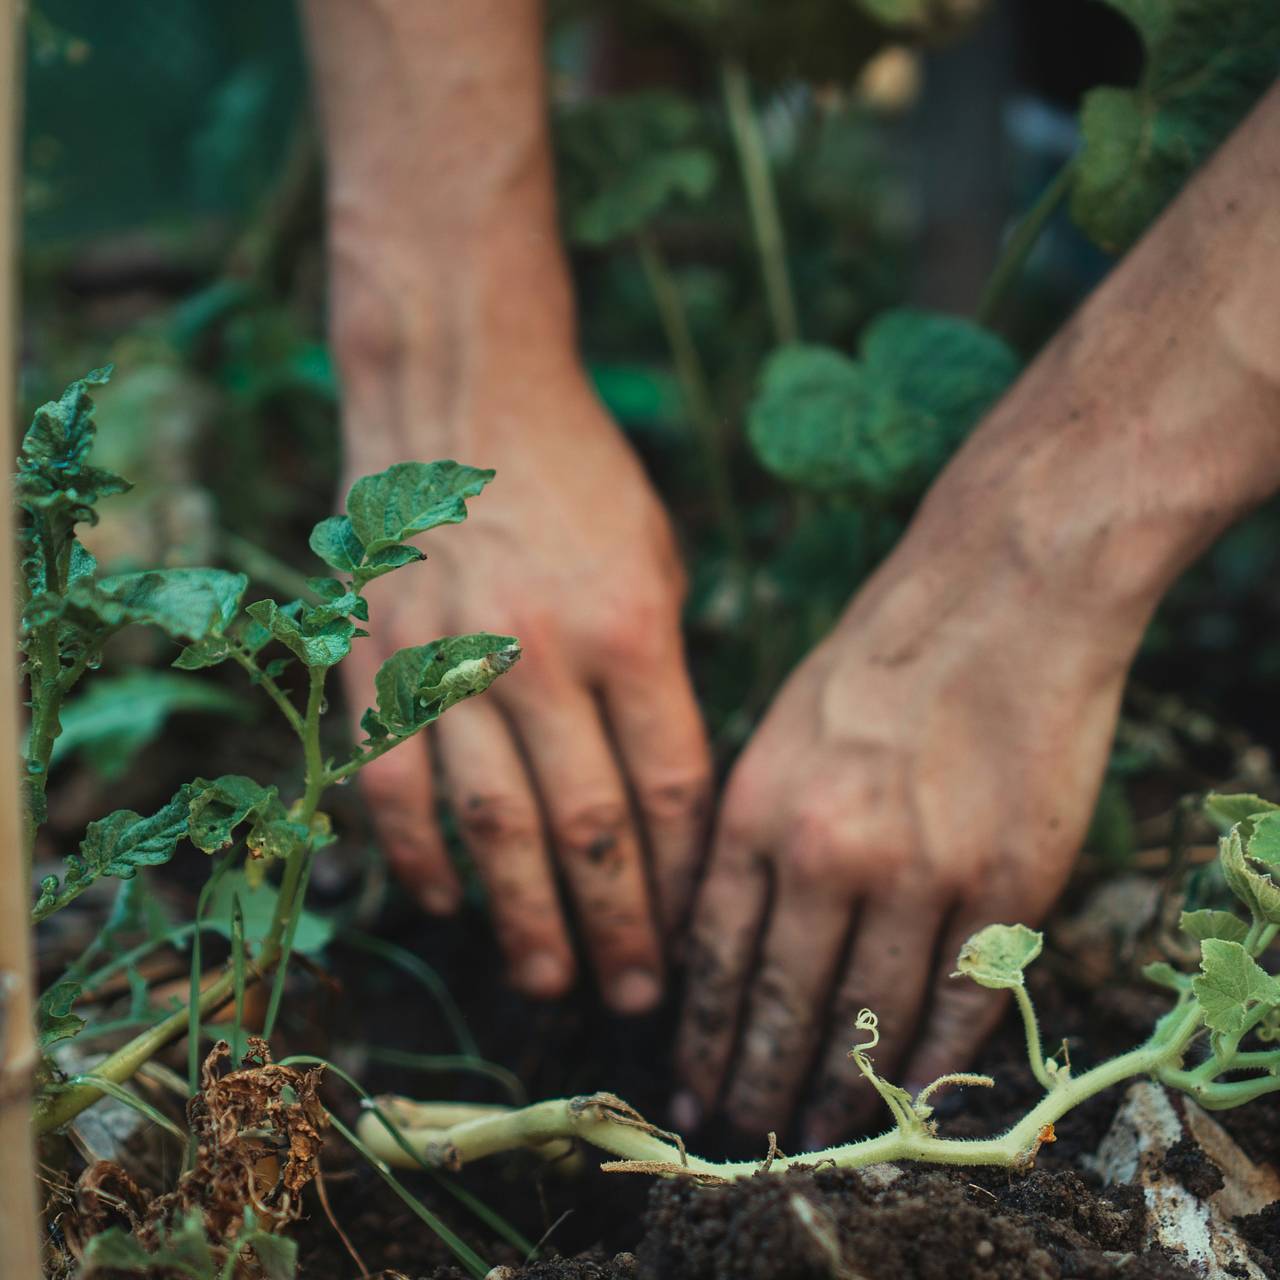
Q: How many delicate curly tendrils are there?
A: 1